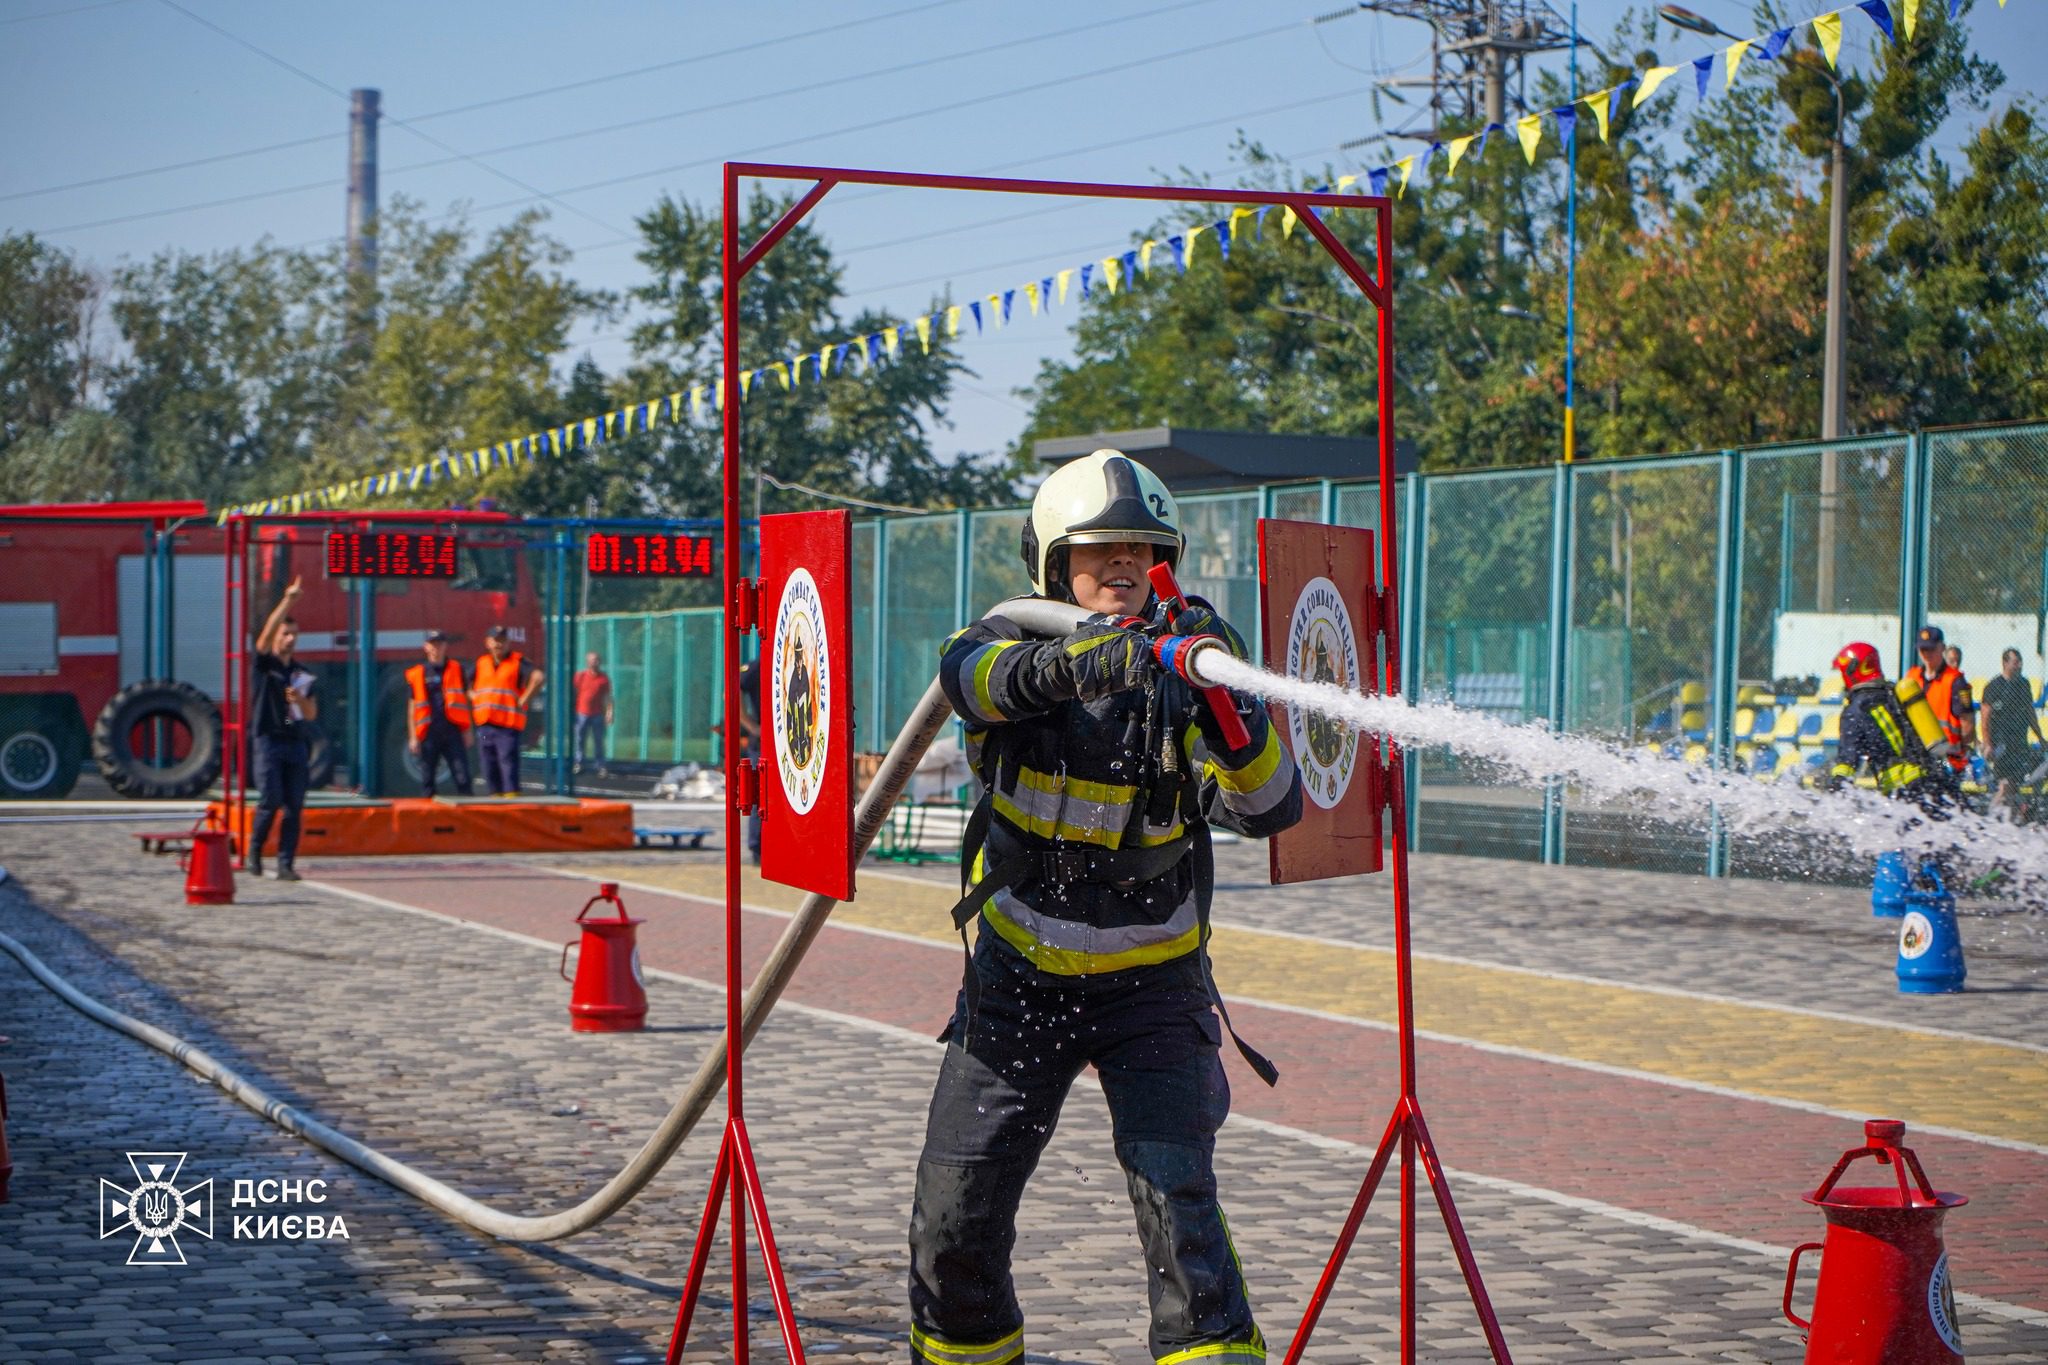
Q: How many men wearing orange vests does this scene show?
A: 3